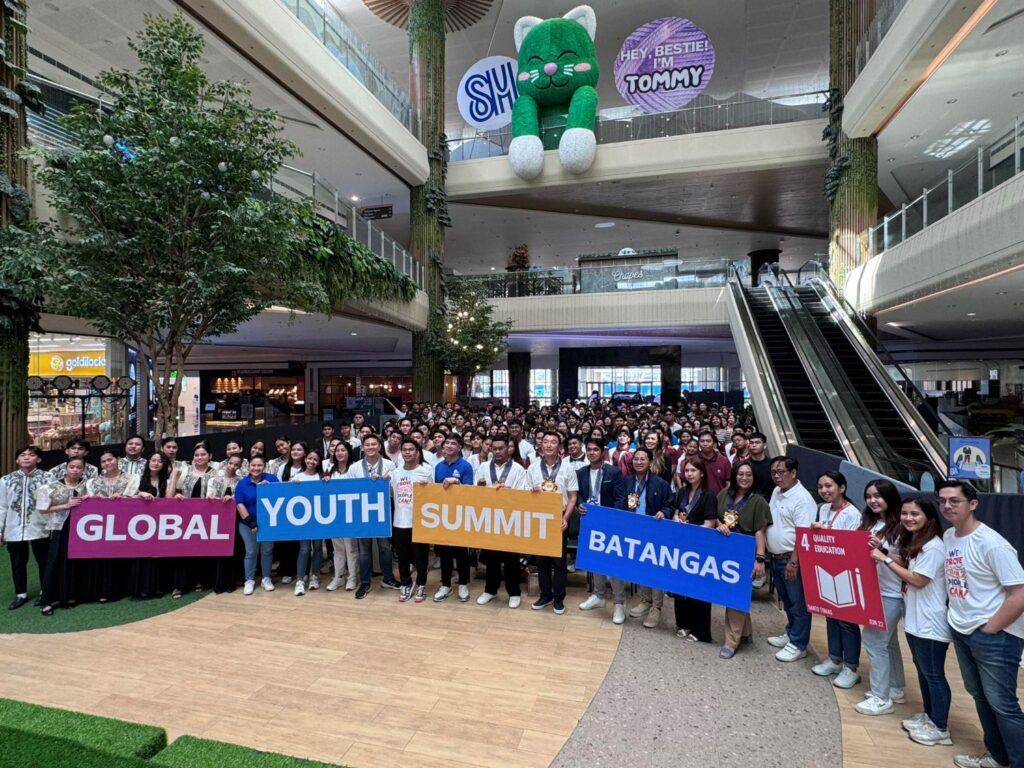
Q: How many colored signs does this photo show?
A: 5